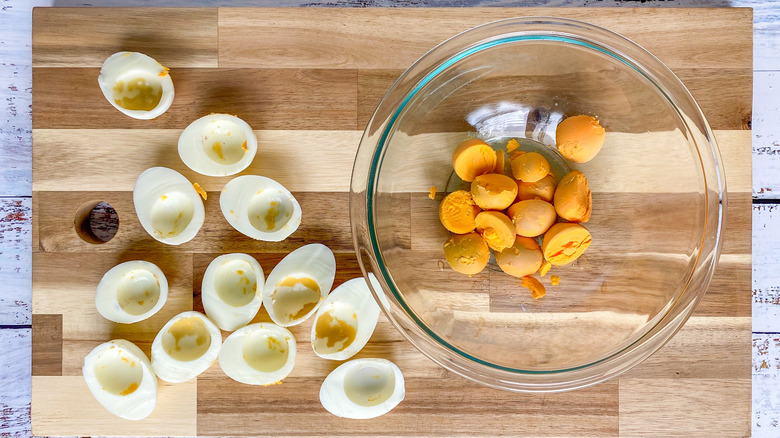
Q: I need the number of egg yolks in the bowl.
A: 12